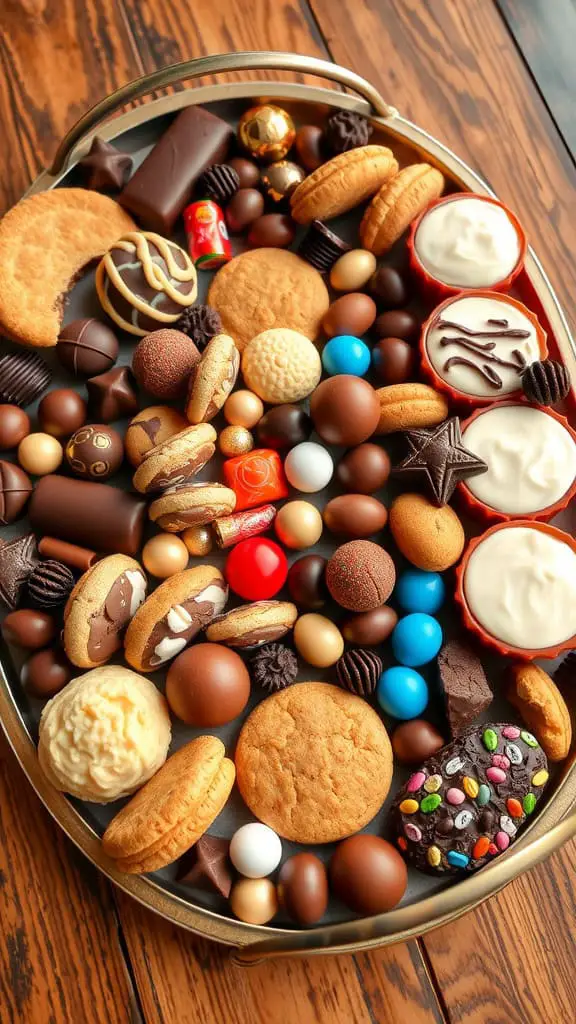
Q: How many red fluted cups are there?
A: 4